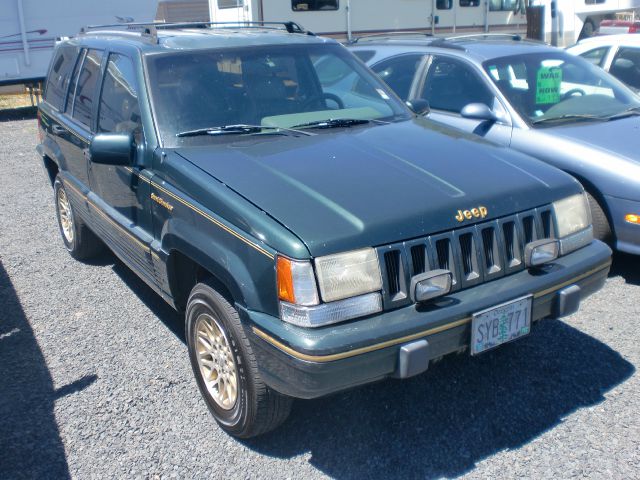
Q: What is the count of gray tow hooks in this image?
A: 2